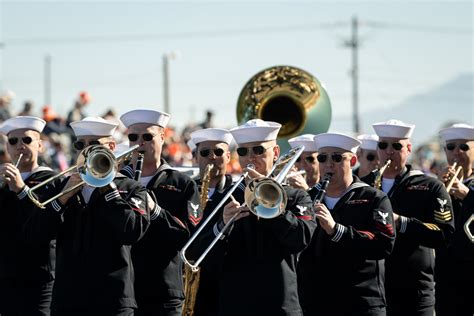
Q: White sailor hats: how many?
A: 10